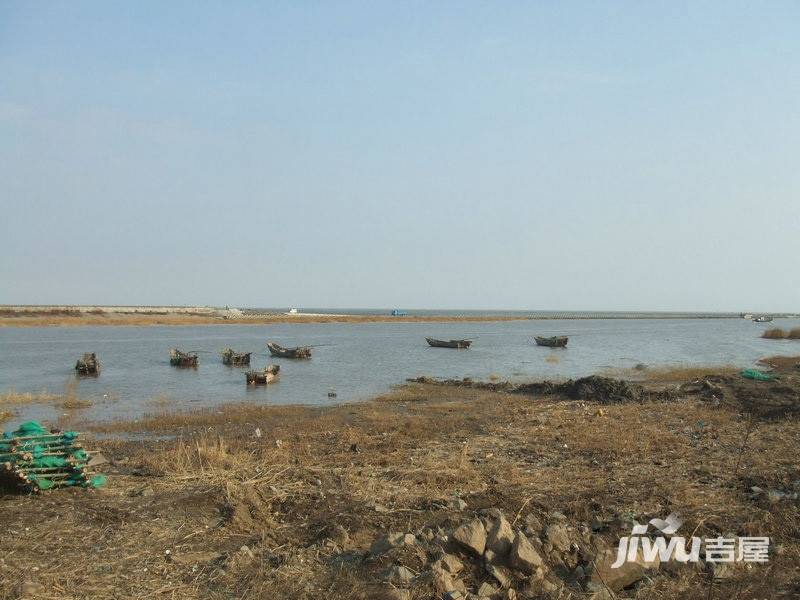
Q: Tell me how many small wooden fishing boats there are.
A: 7